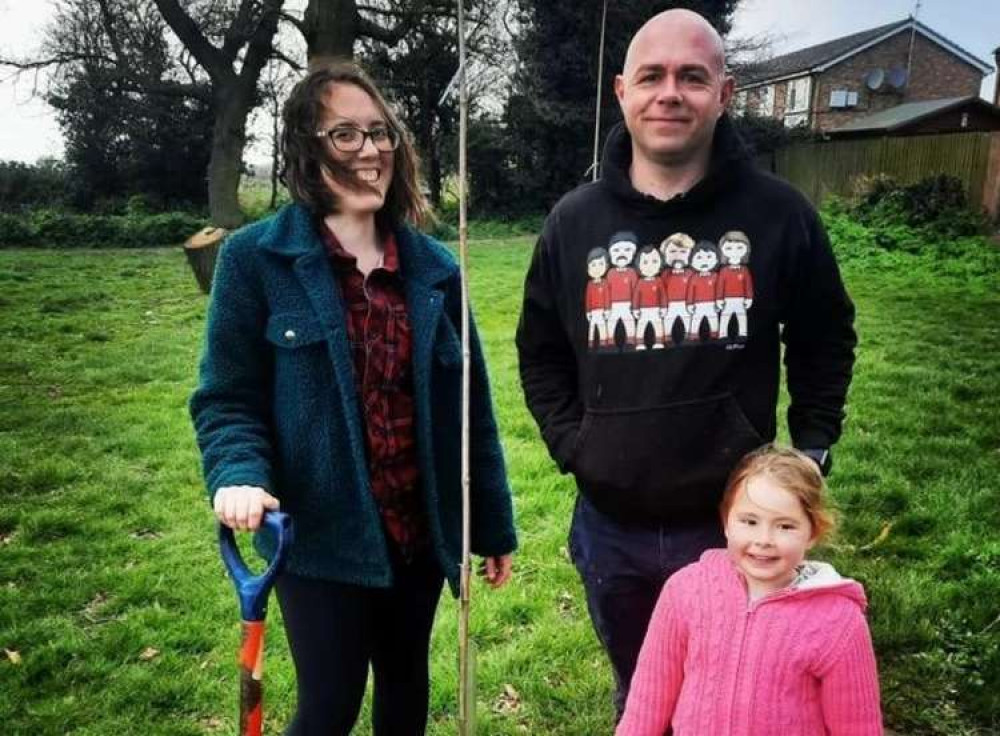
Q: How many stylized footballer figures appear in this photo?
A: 6